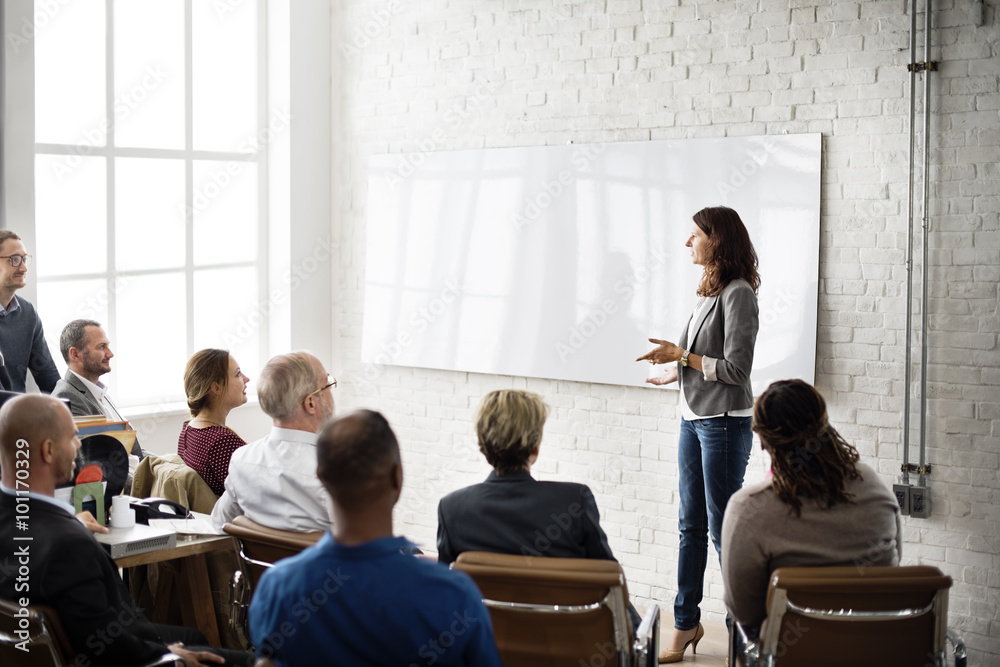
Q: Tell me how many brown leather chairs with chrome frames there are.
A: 4